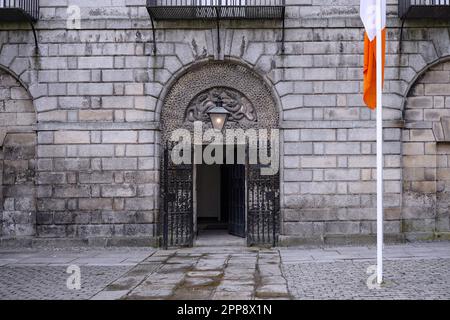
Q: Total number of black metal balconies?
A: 3